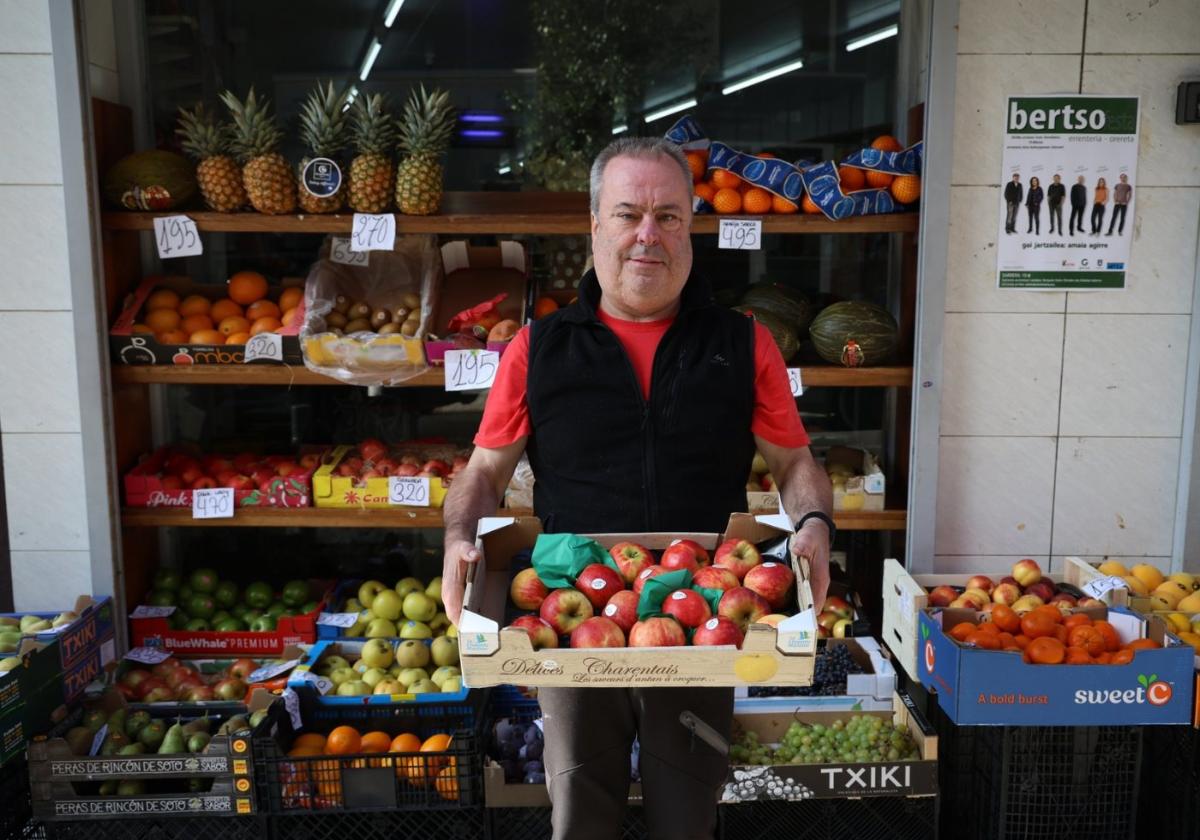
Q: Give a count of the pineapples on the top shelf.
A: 5